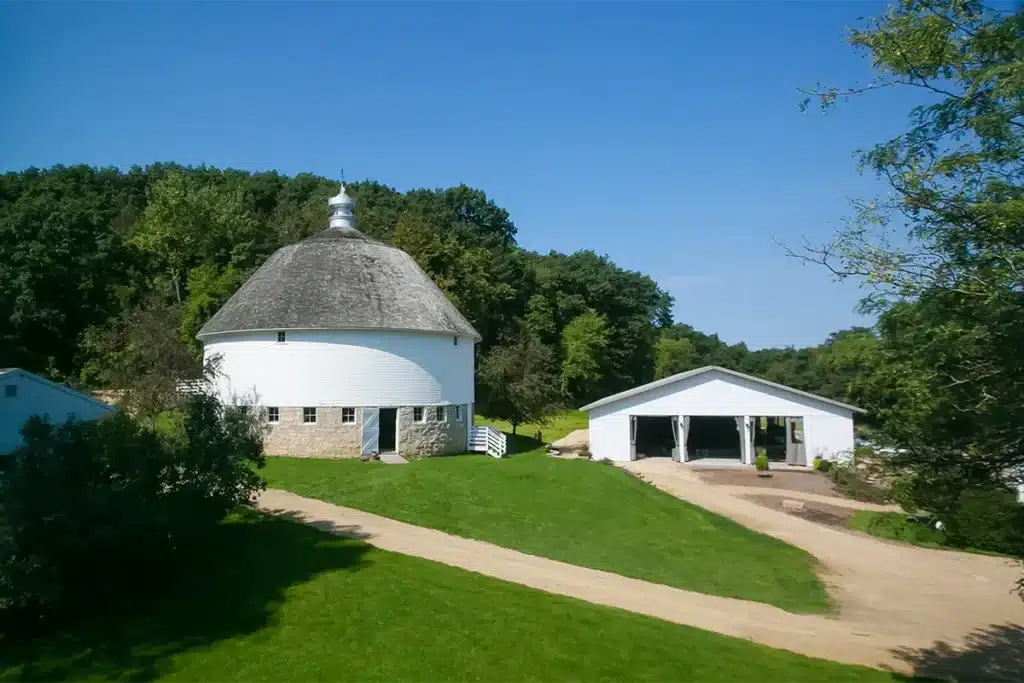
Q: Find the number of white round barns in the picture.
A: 1